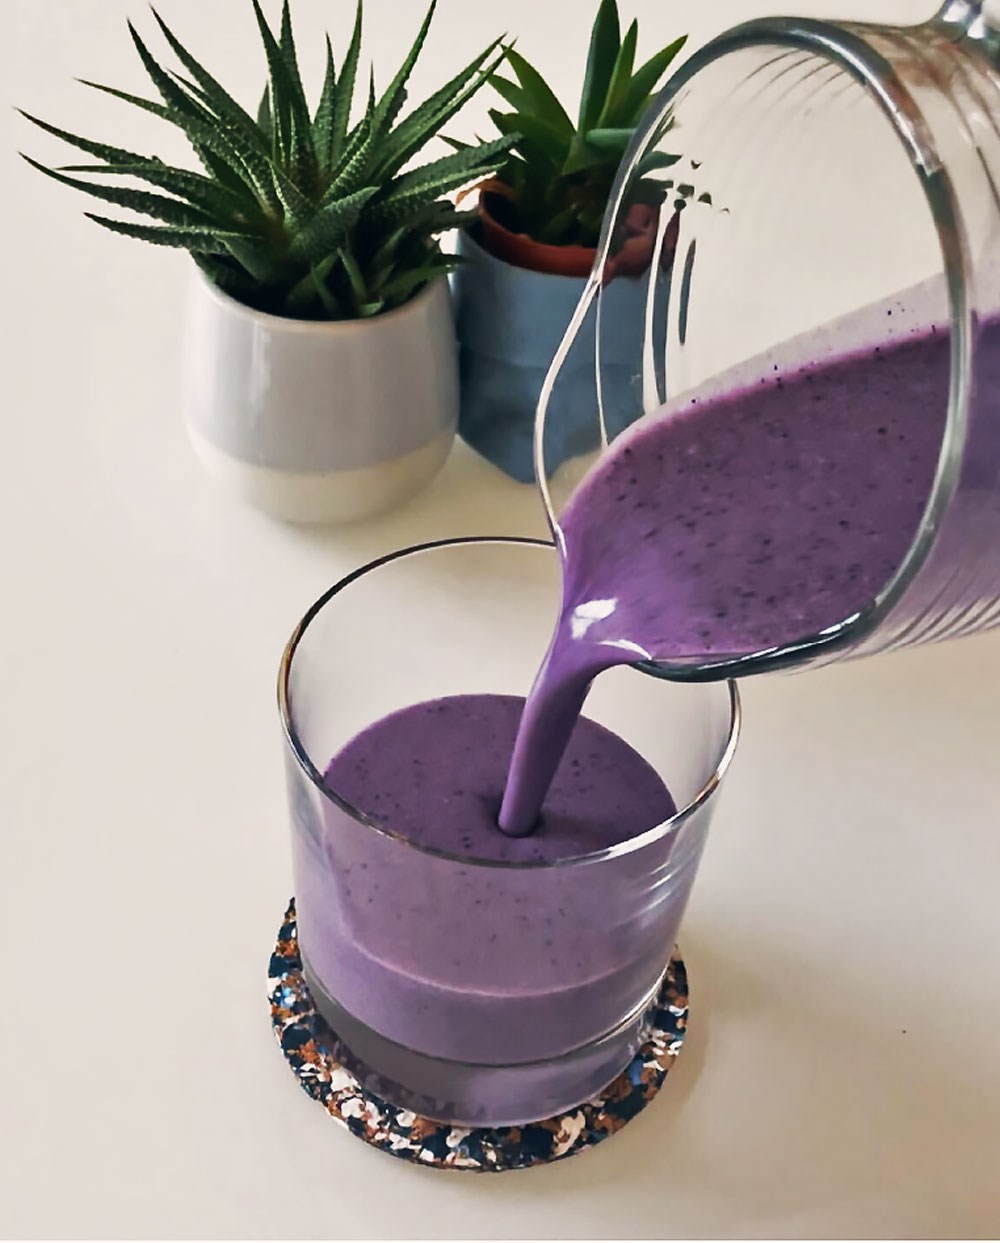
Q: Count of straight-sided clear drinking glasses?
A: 1